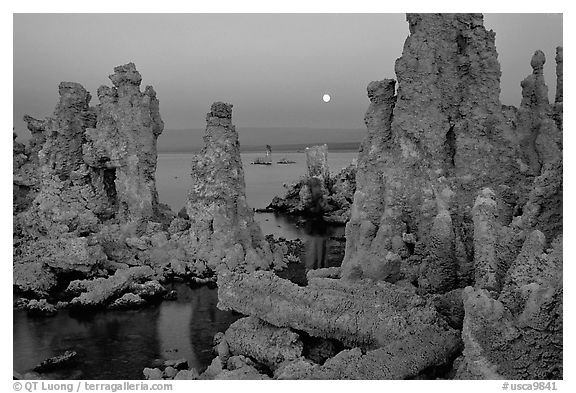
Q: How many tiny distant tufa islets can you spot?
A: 2